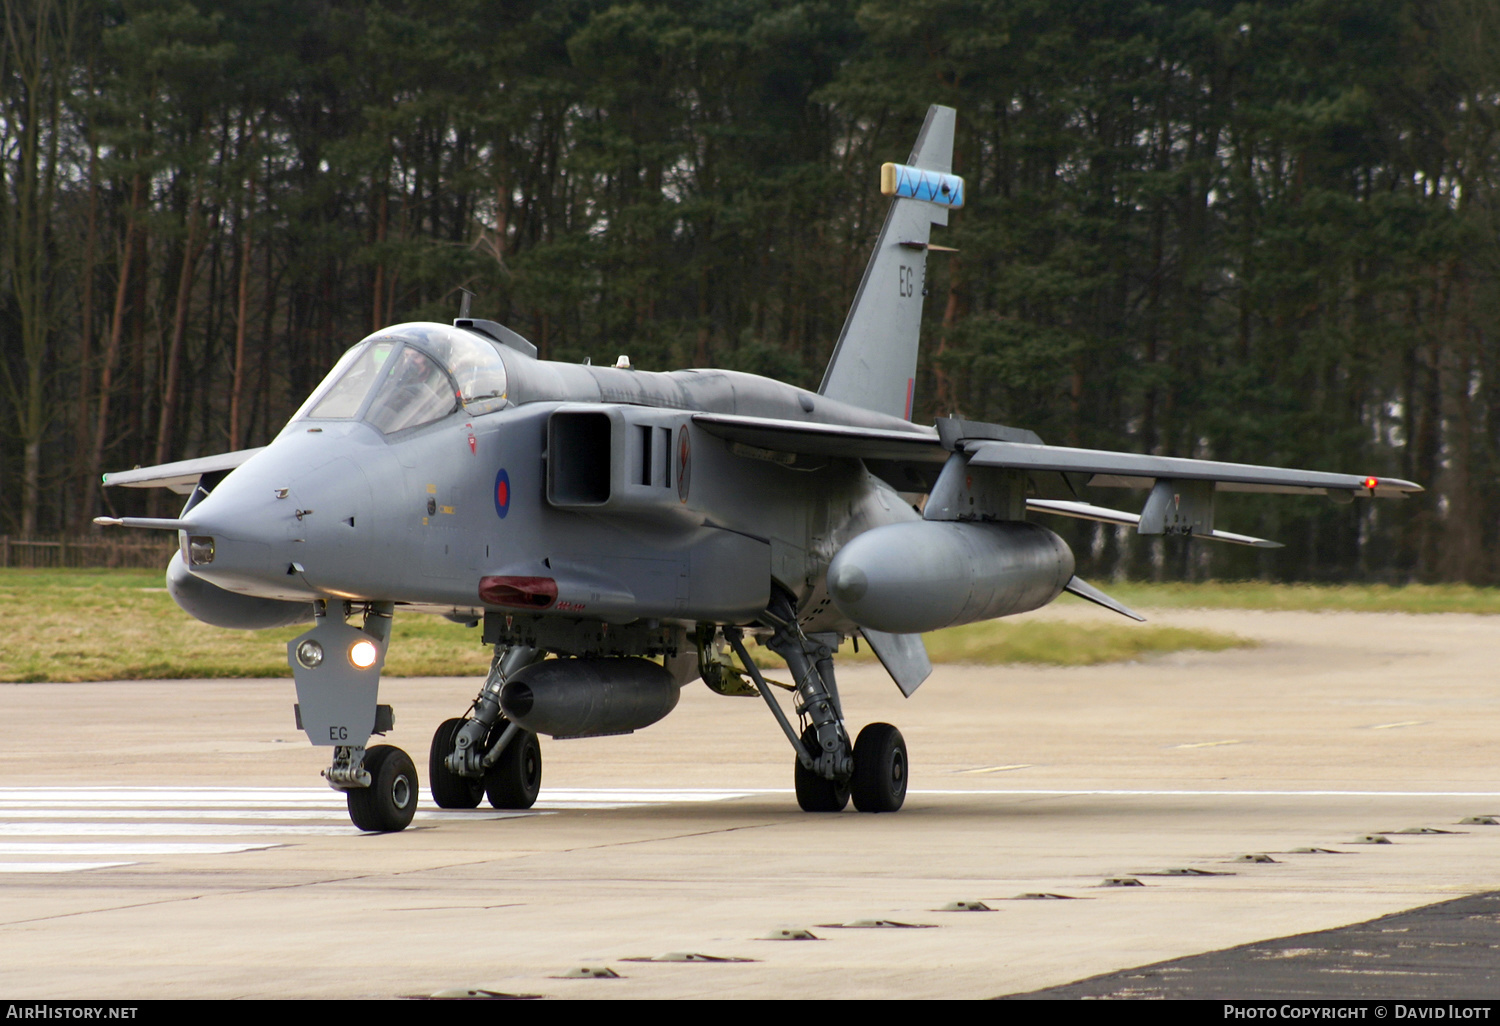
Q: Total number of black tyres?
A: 5